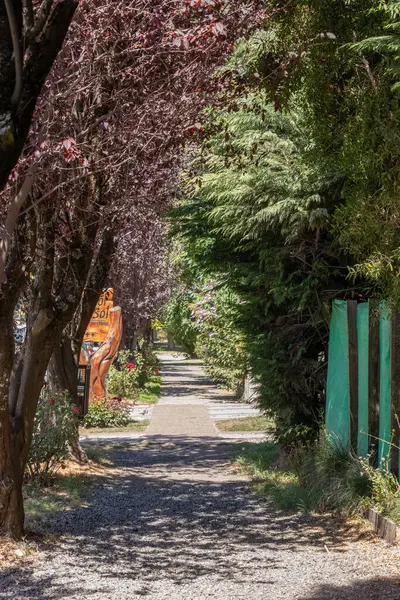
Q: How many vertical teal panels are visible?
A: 3